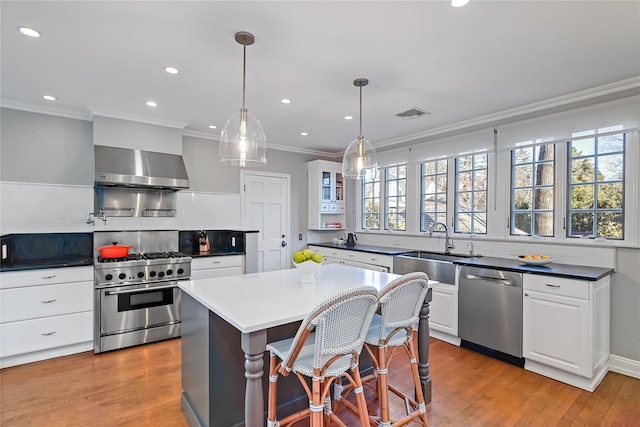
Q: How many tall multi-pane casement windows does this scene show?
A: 6